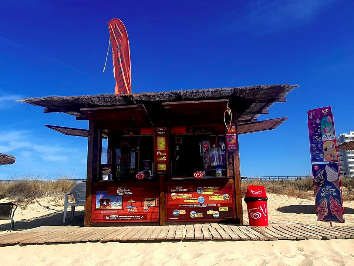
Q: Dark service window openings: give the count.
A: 2